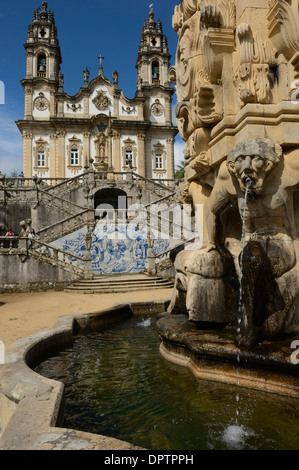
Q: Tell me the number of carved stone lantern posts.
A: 2